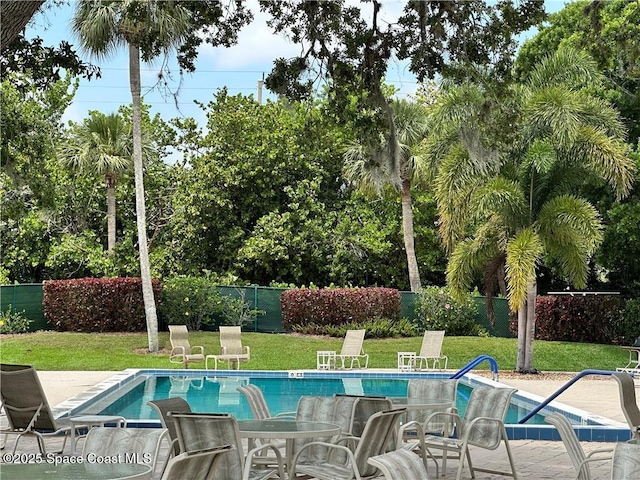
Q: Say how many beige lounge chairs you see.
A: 4